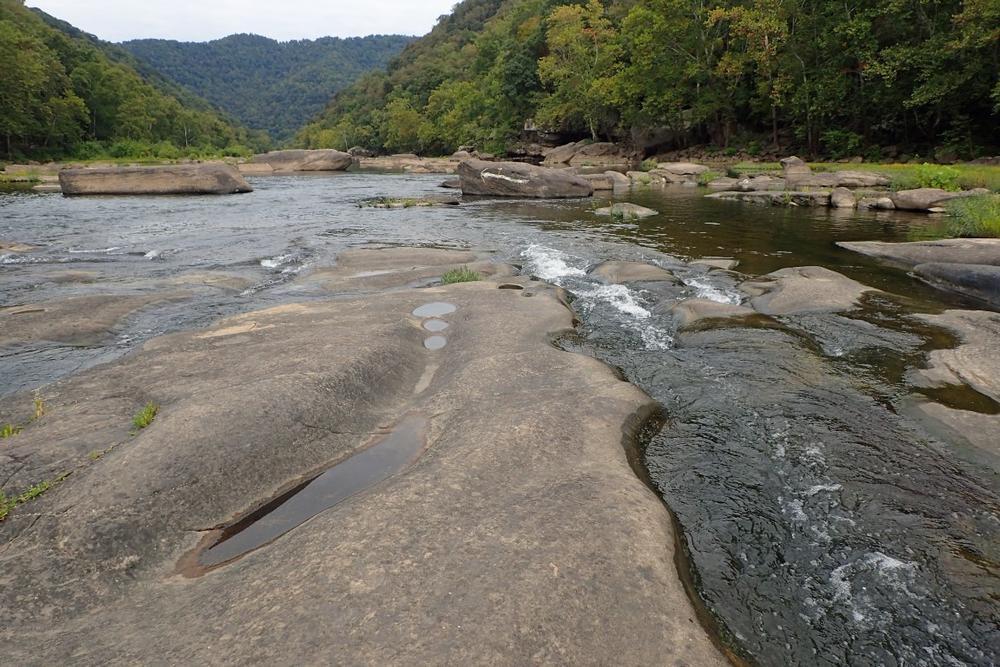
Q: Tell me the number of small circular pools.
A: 3